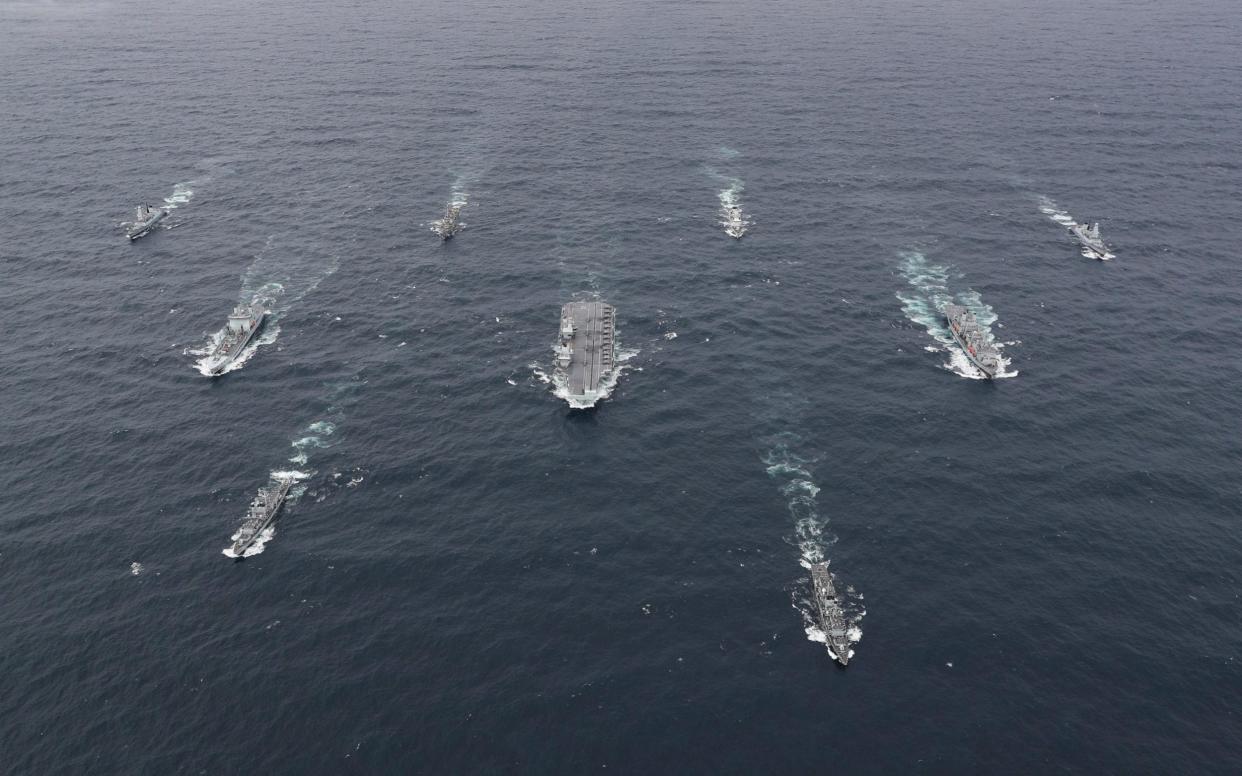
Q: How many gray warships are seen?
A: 9